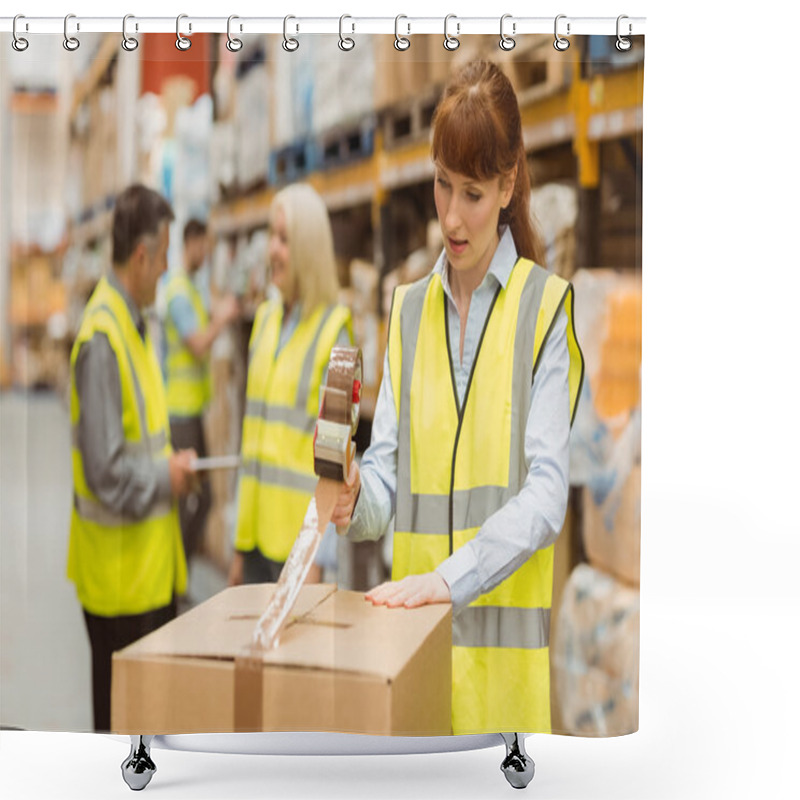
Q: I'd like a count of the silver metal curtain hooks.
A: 12